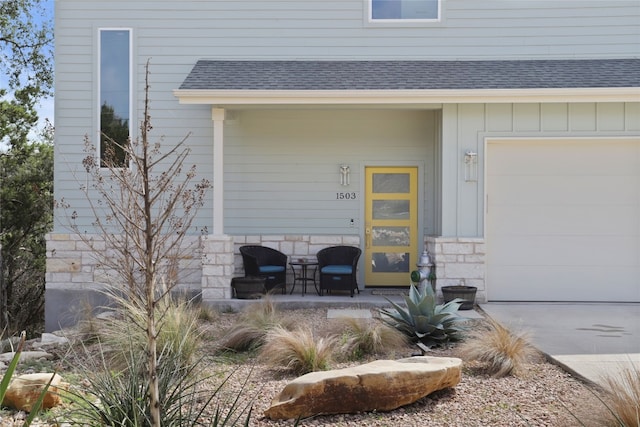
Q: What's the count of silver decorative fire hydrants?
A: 1